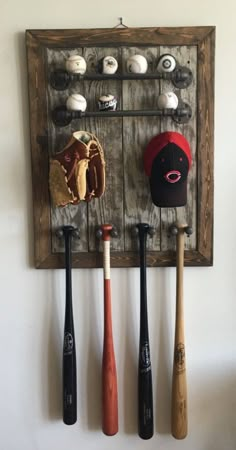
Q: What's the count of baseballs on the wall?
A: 7